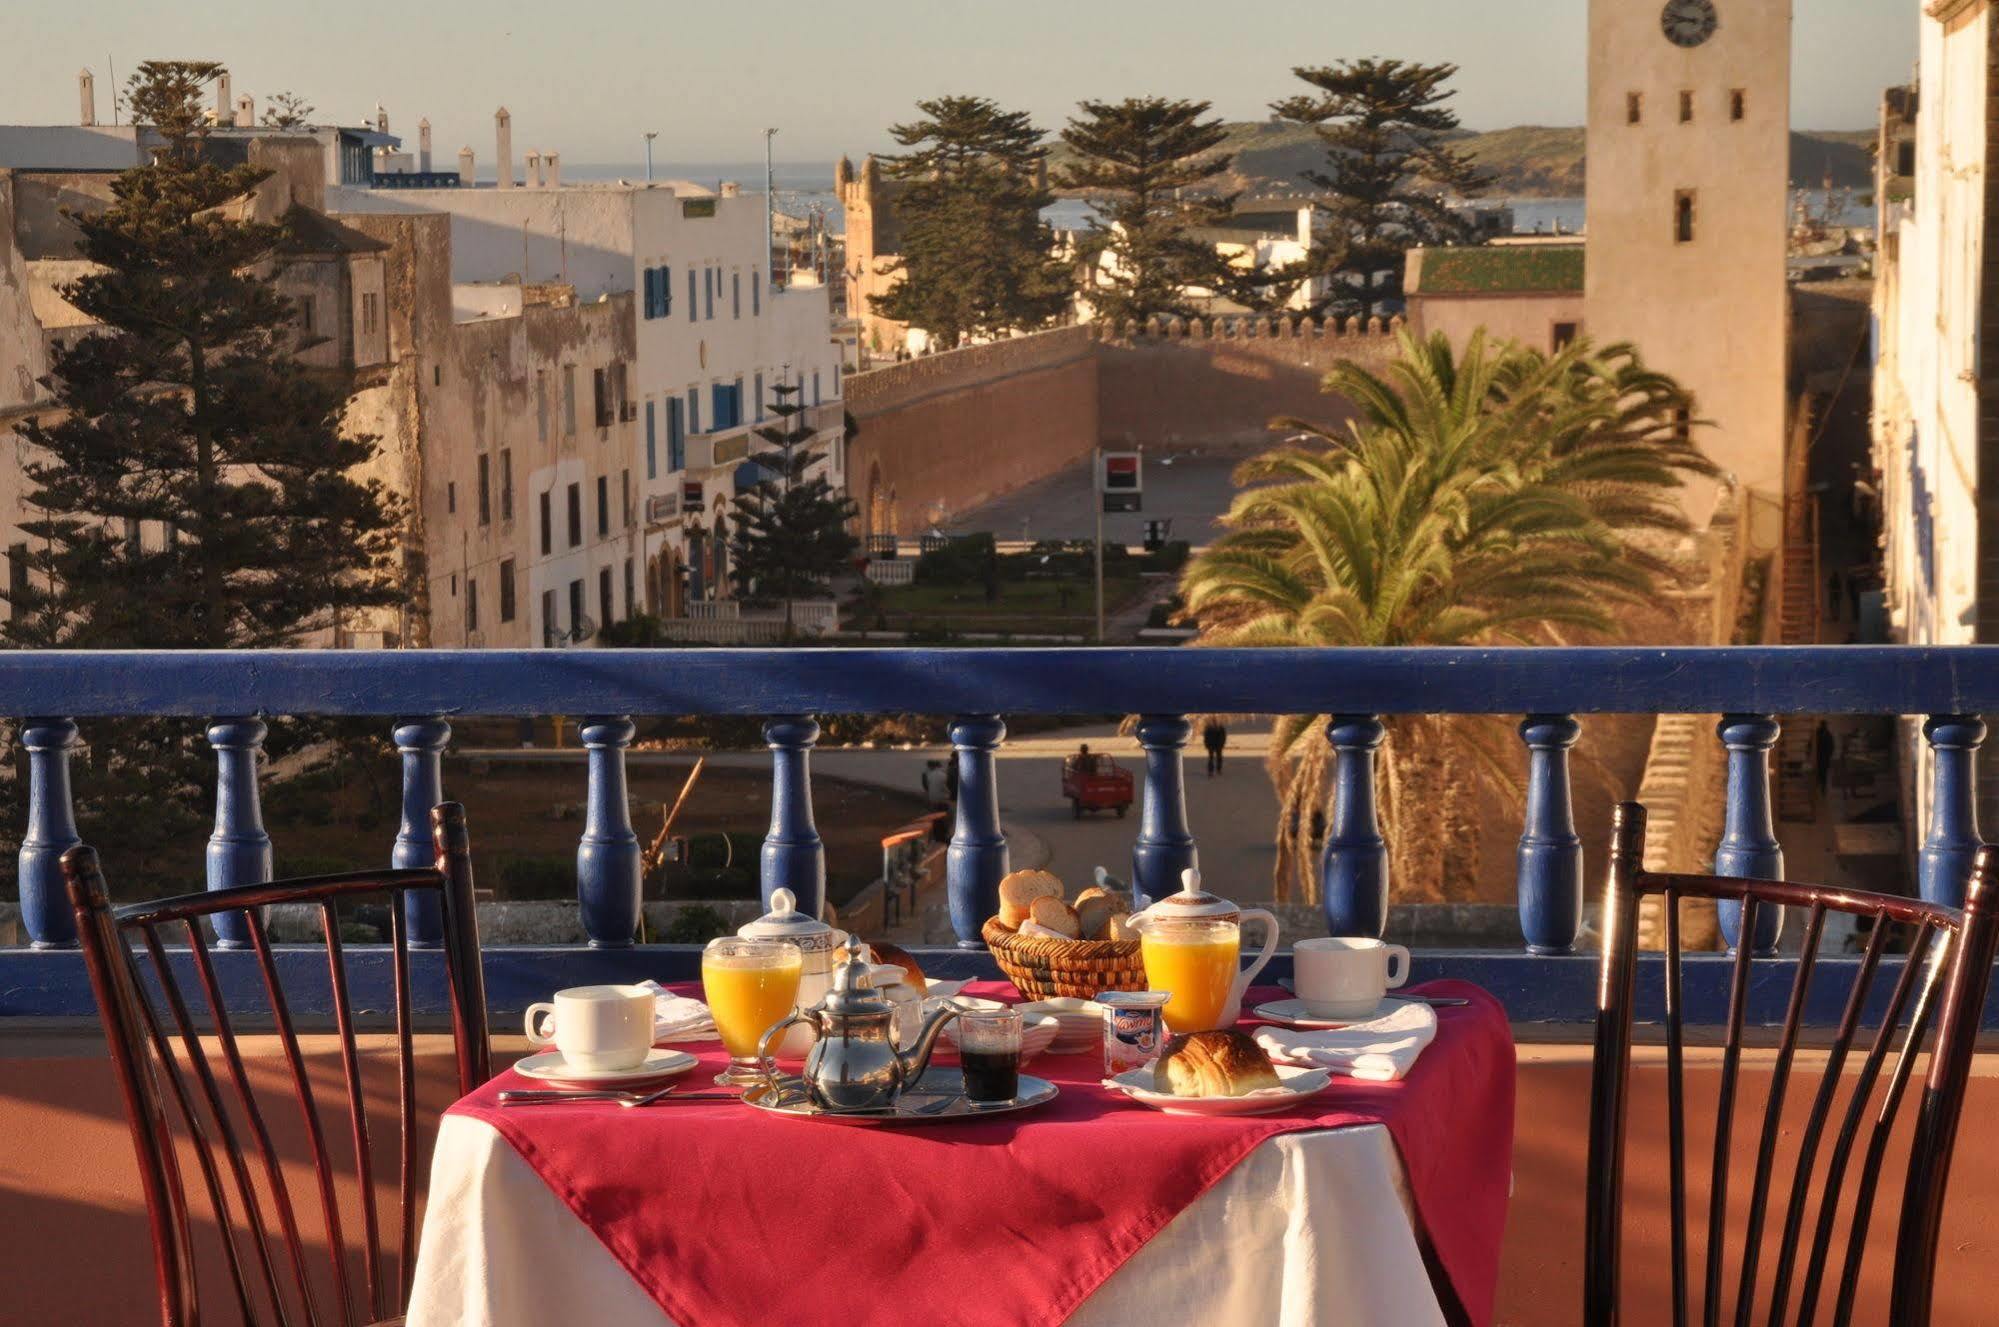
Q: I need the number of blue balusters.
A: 11